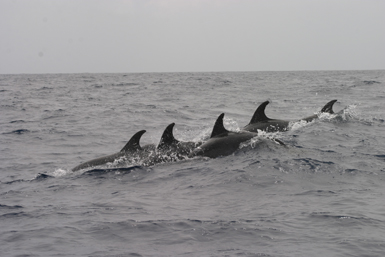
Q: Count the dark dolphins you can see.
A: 5